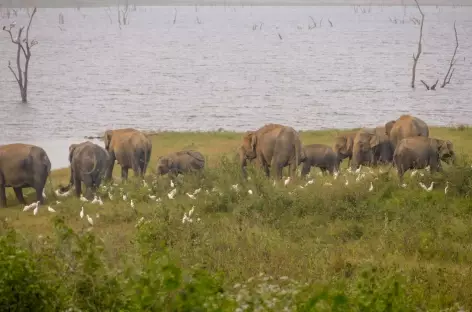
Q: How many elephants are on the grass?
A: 10